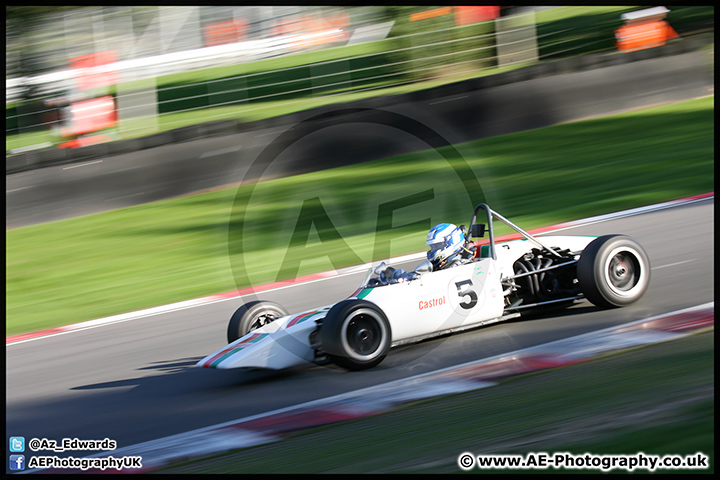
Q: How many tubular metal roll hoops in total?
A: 1